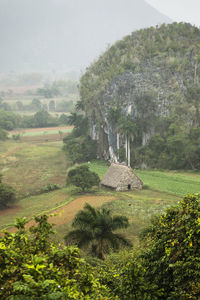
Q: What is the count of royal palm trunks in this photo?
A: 3